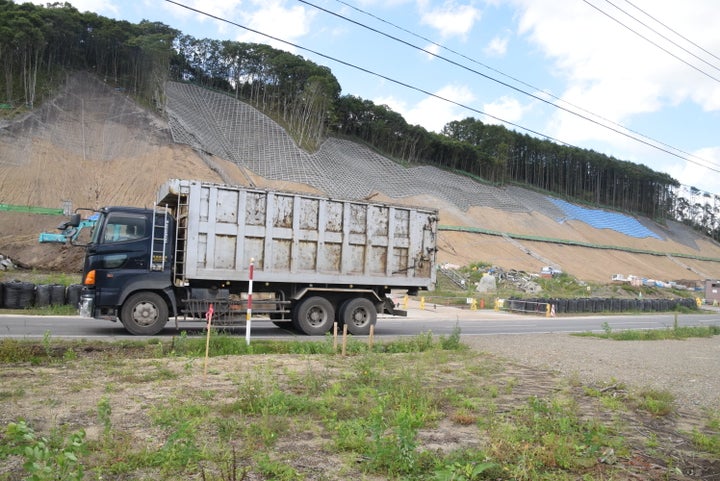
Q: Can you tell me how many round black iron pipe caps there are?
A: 0